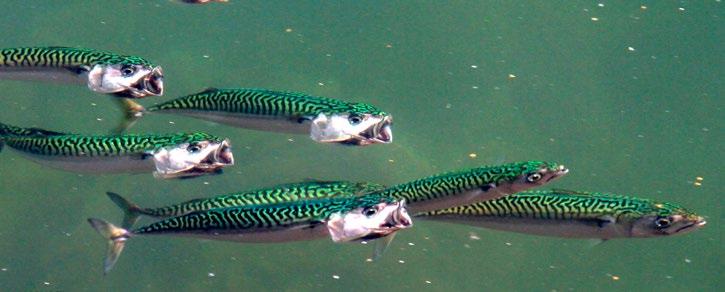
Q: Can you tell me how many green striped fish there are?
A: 7